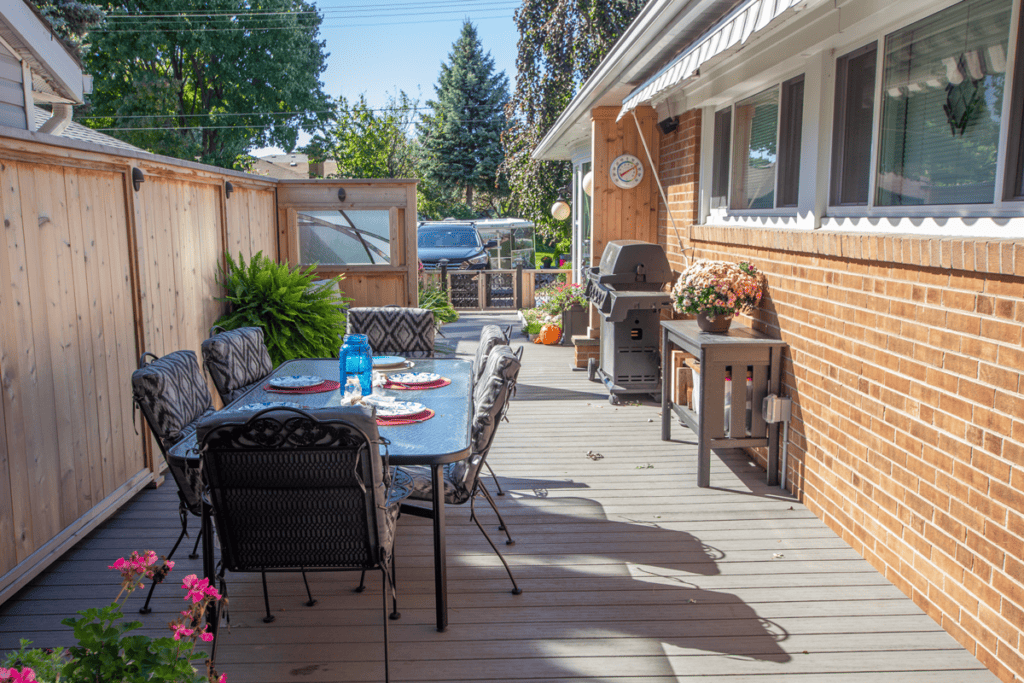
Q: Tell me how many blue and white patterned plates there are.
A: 4